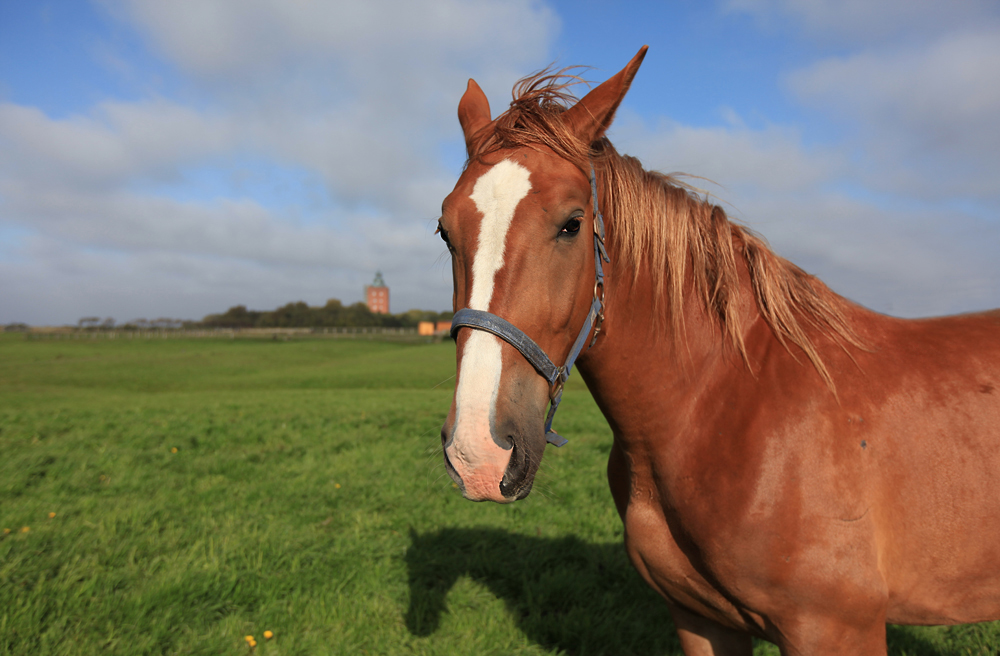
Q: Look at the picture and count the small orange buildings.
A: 2